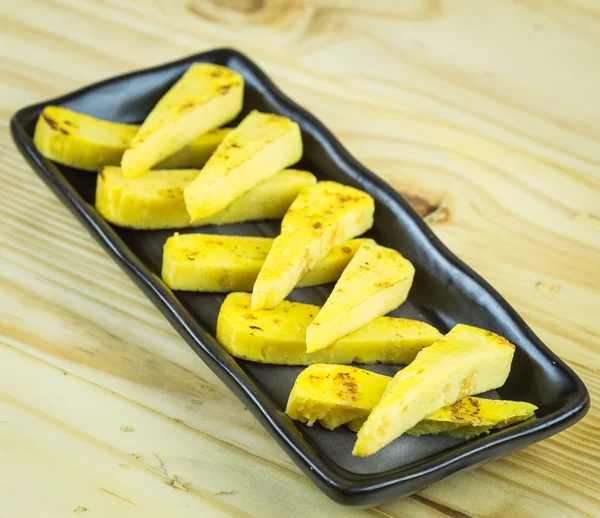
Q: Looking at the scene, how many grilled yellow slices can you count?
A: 10